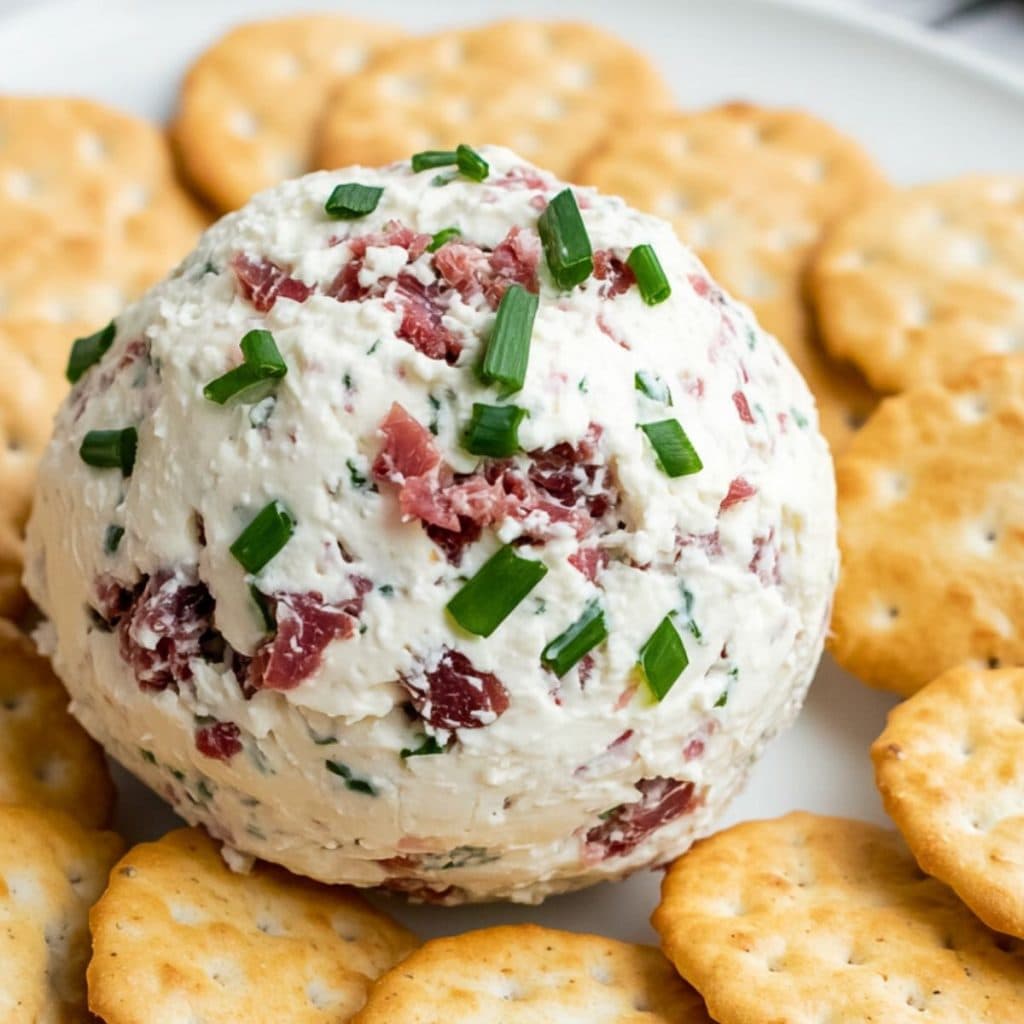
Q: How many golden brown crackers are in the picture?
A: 13